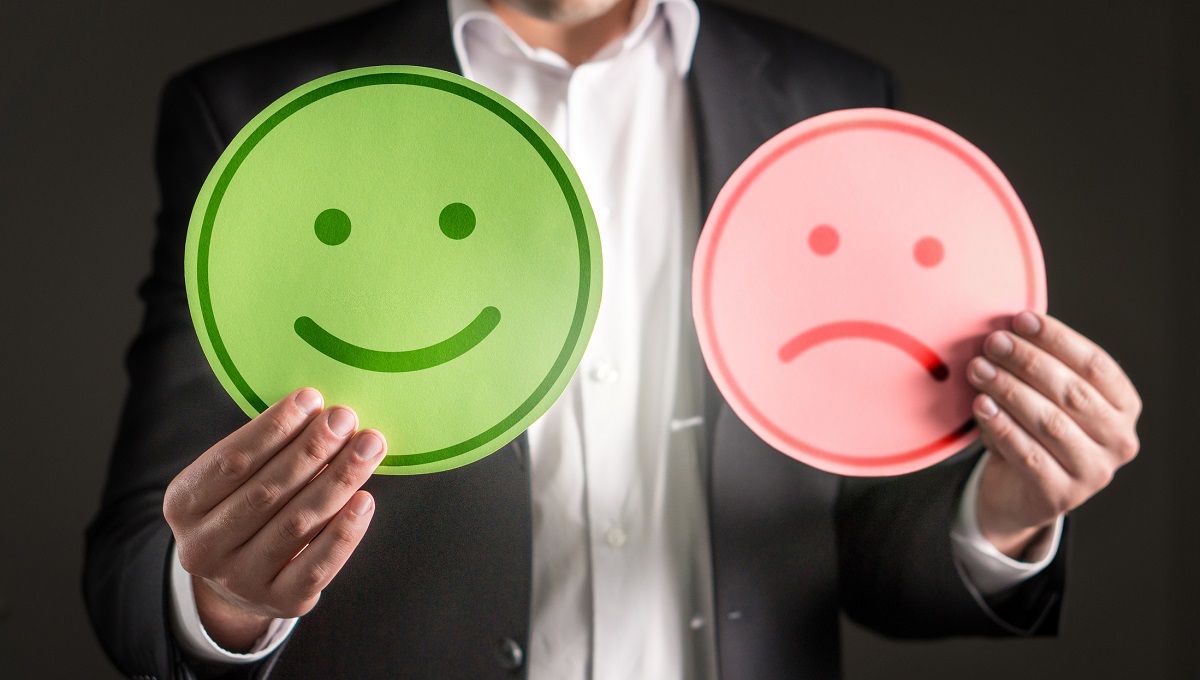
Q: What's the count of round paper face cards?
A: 2